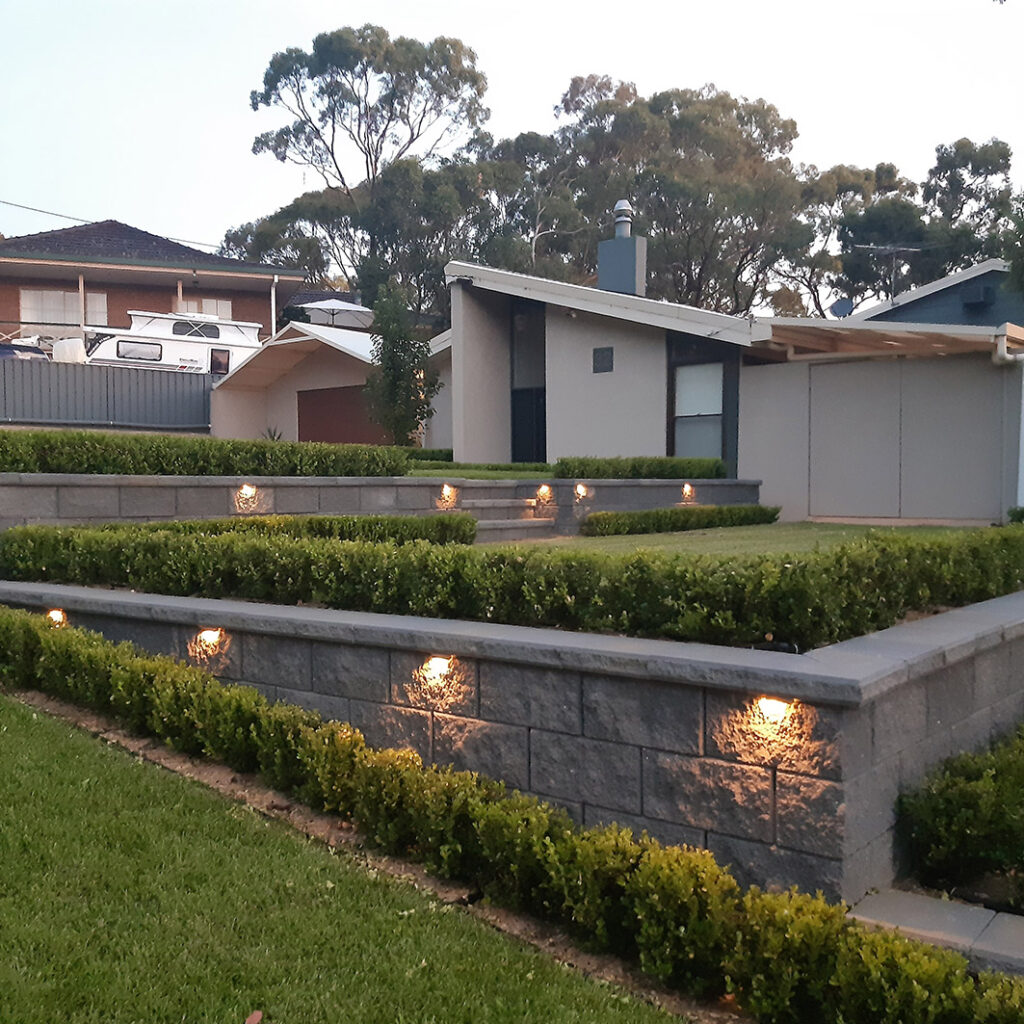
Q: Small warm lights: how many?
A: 9